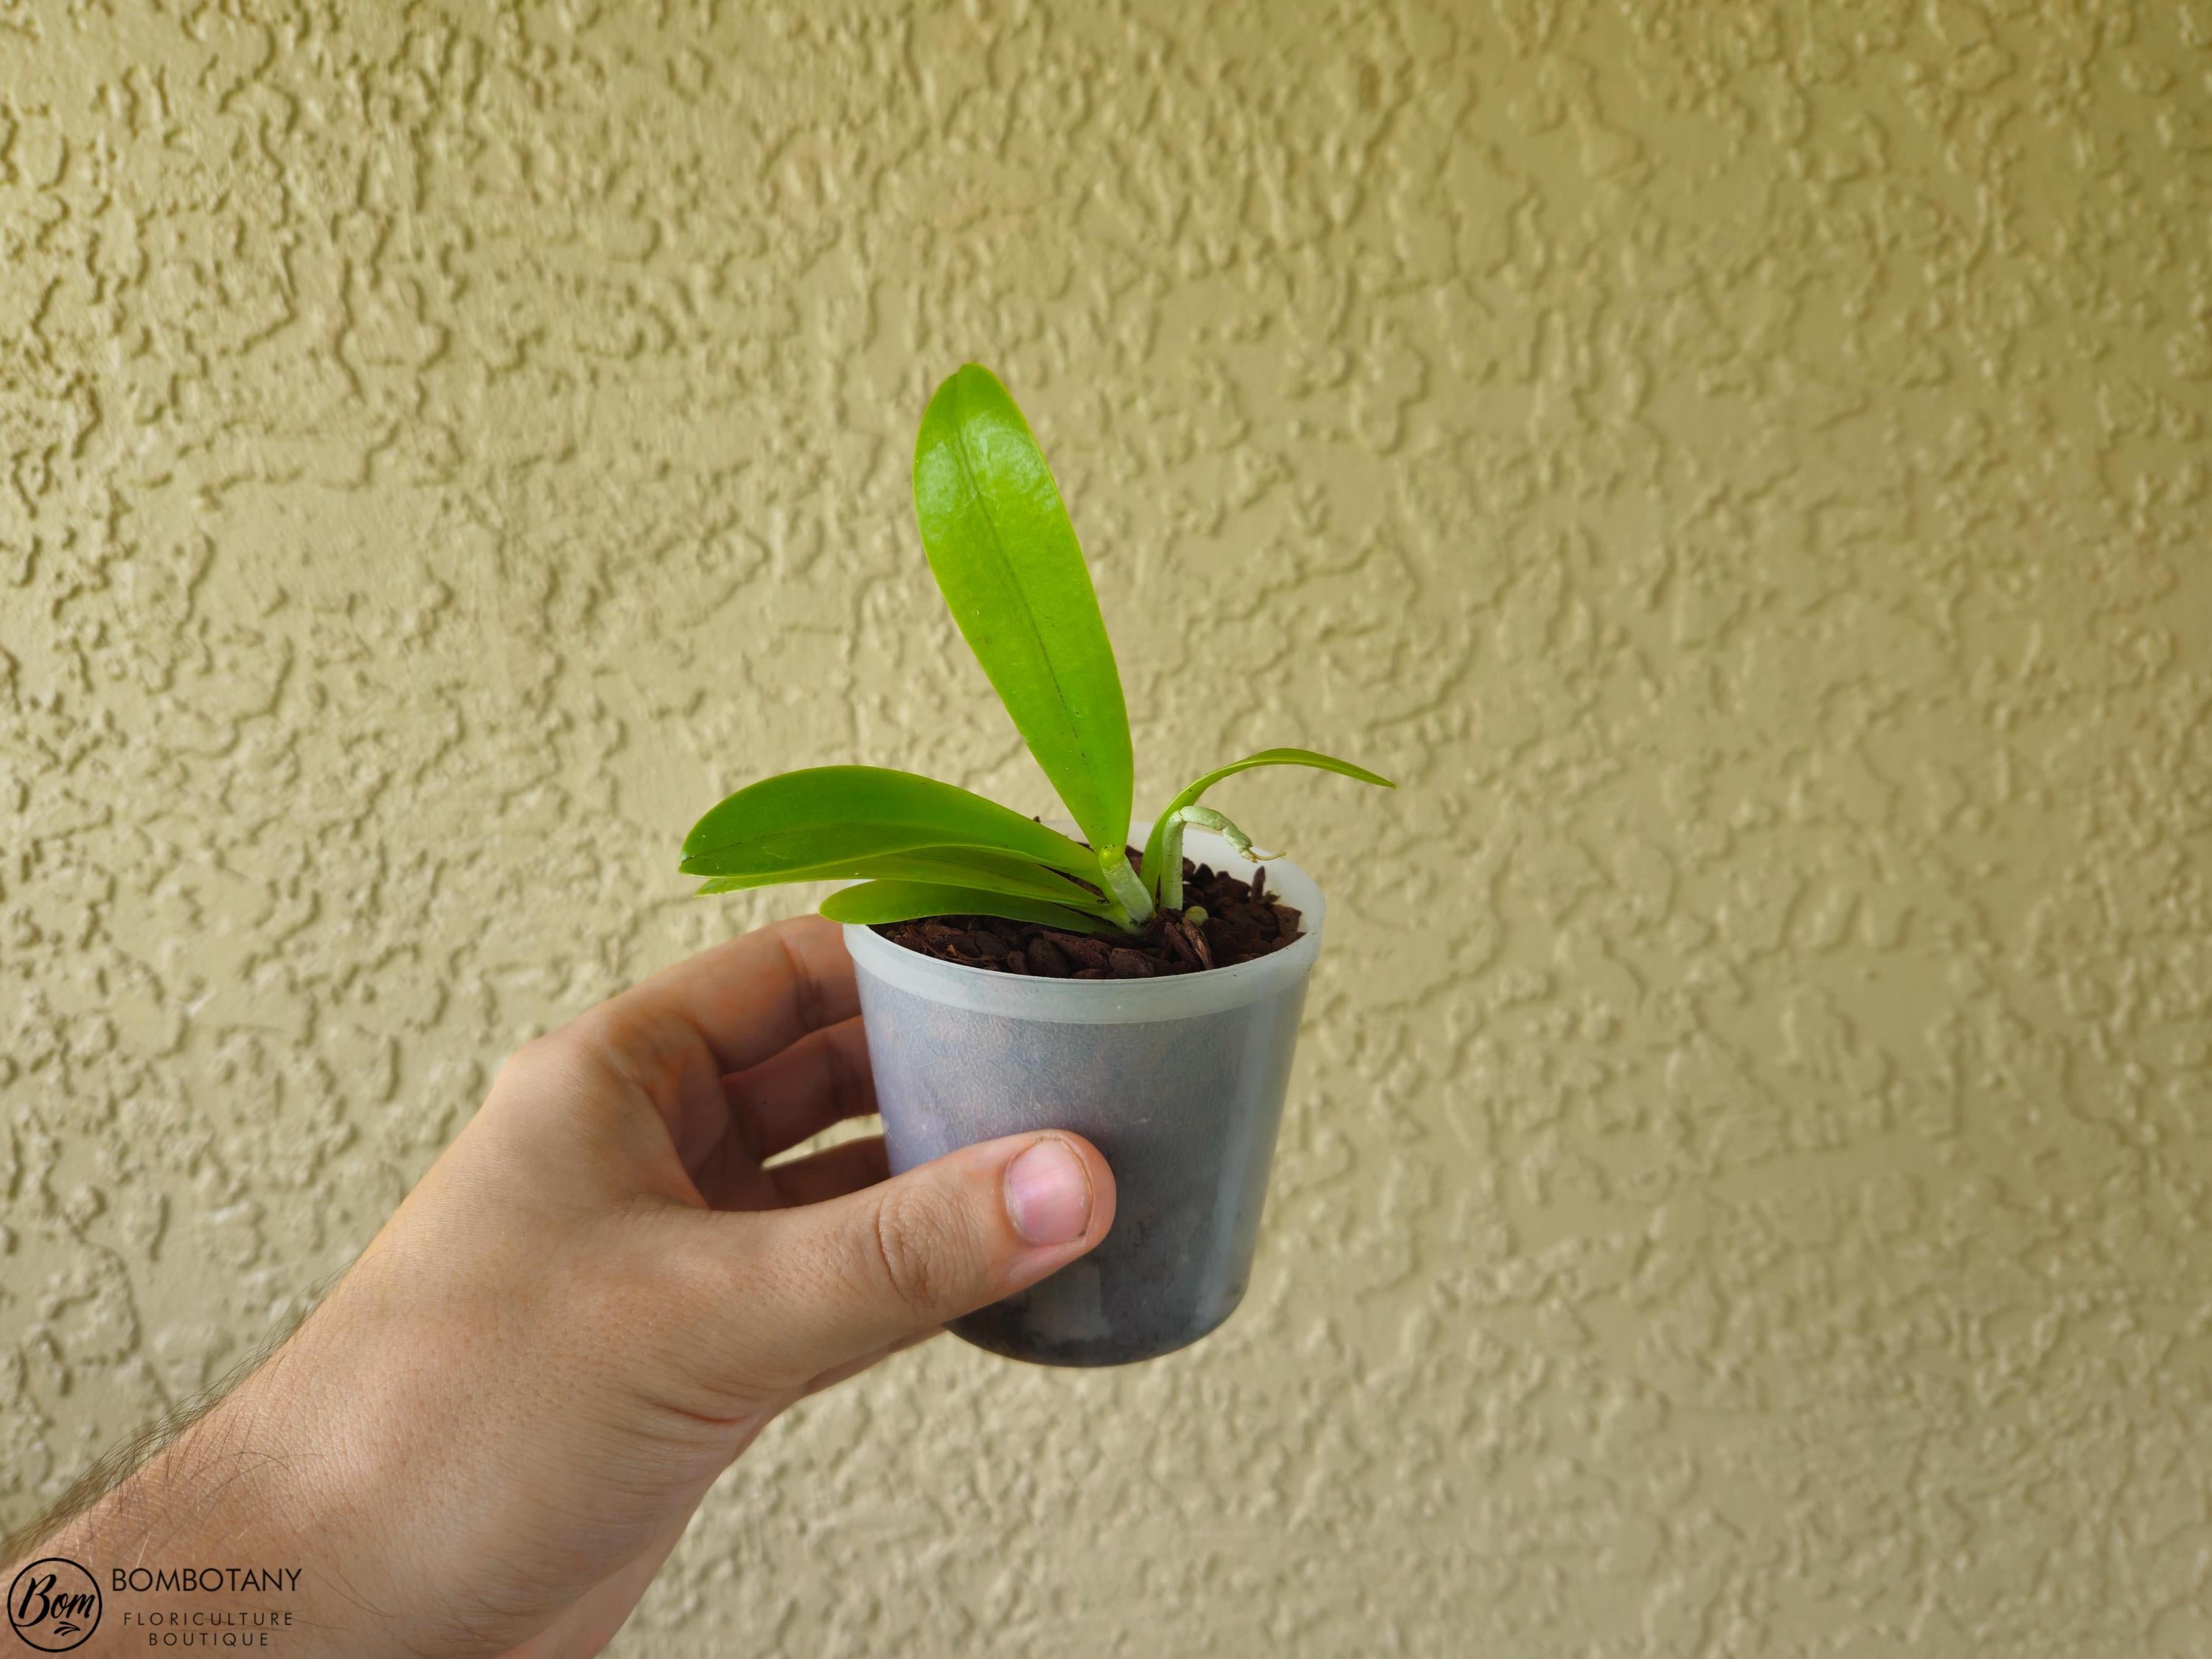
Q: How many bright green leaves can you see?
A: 5